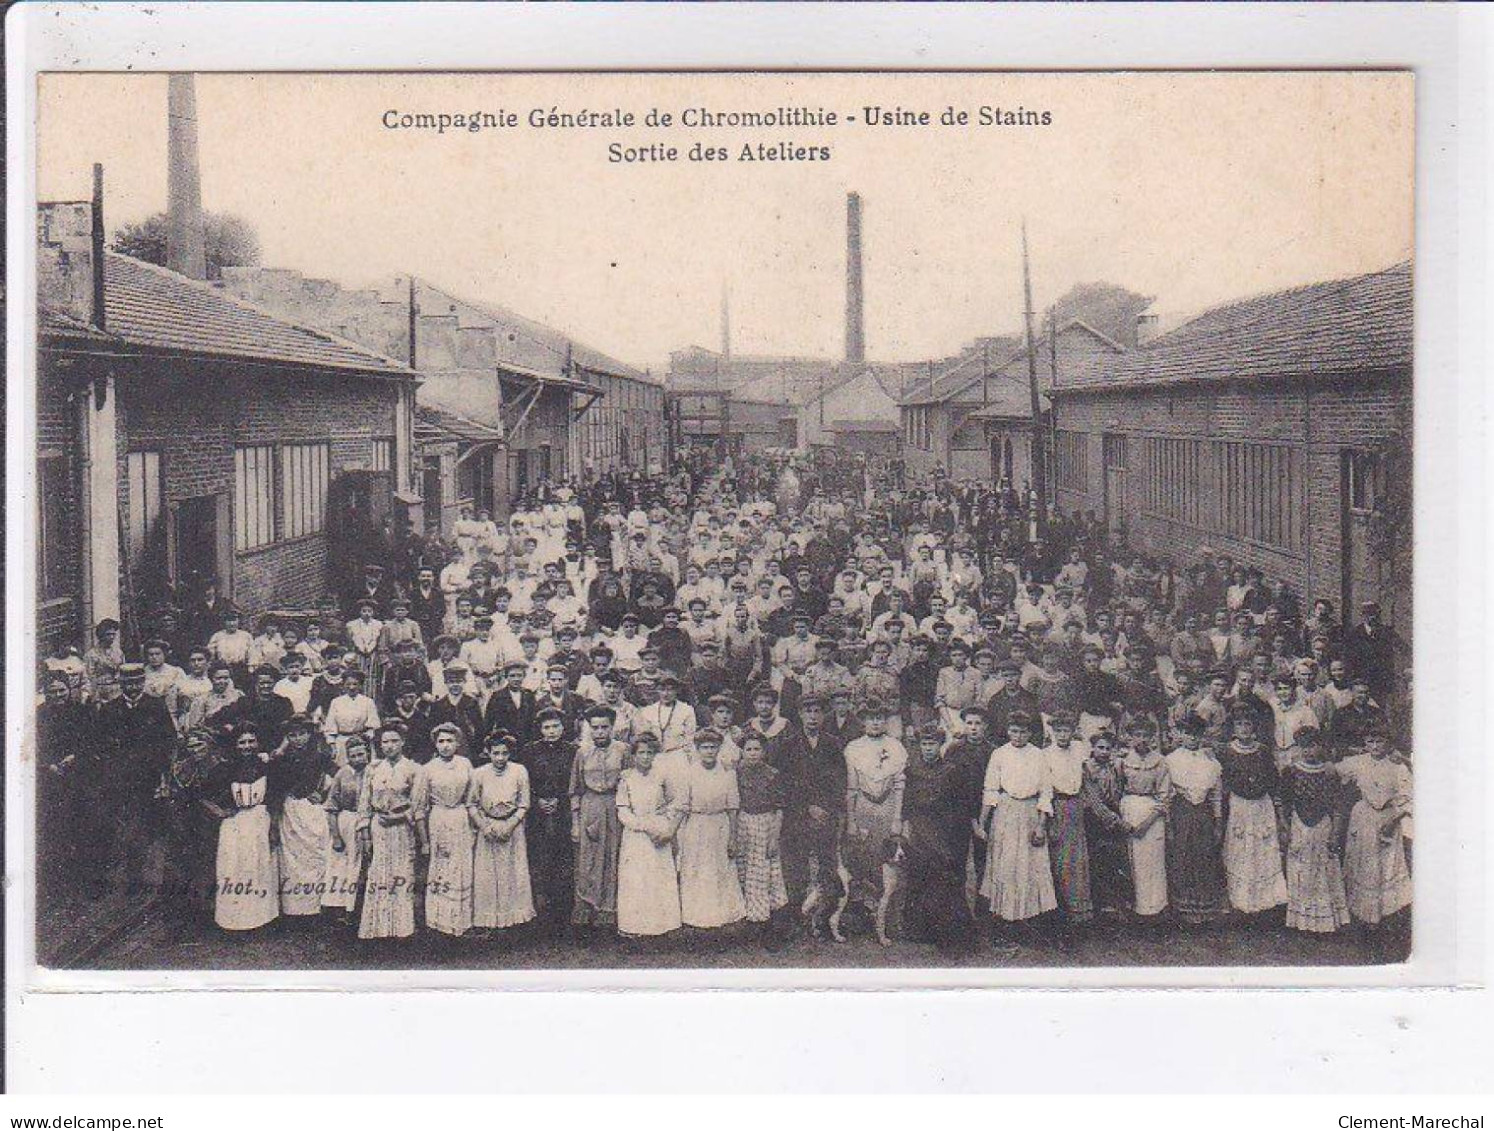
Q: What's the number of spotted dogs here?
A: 1